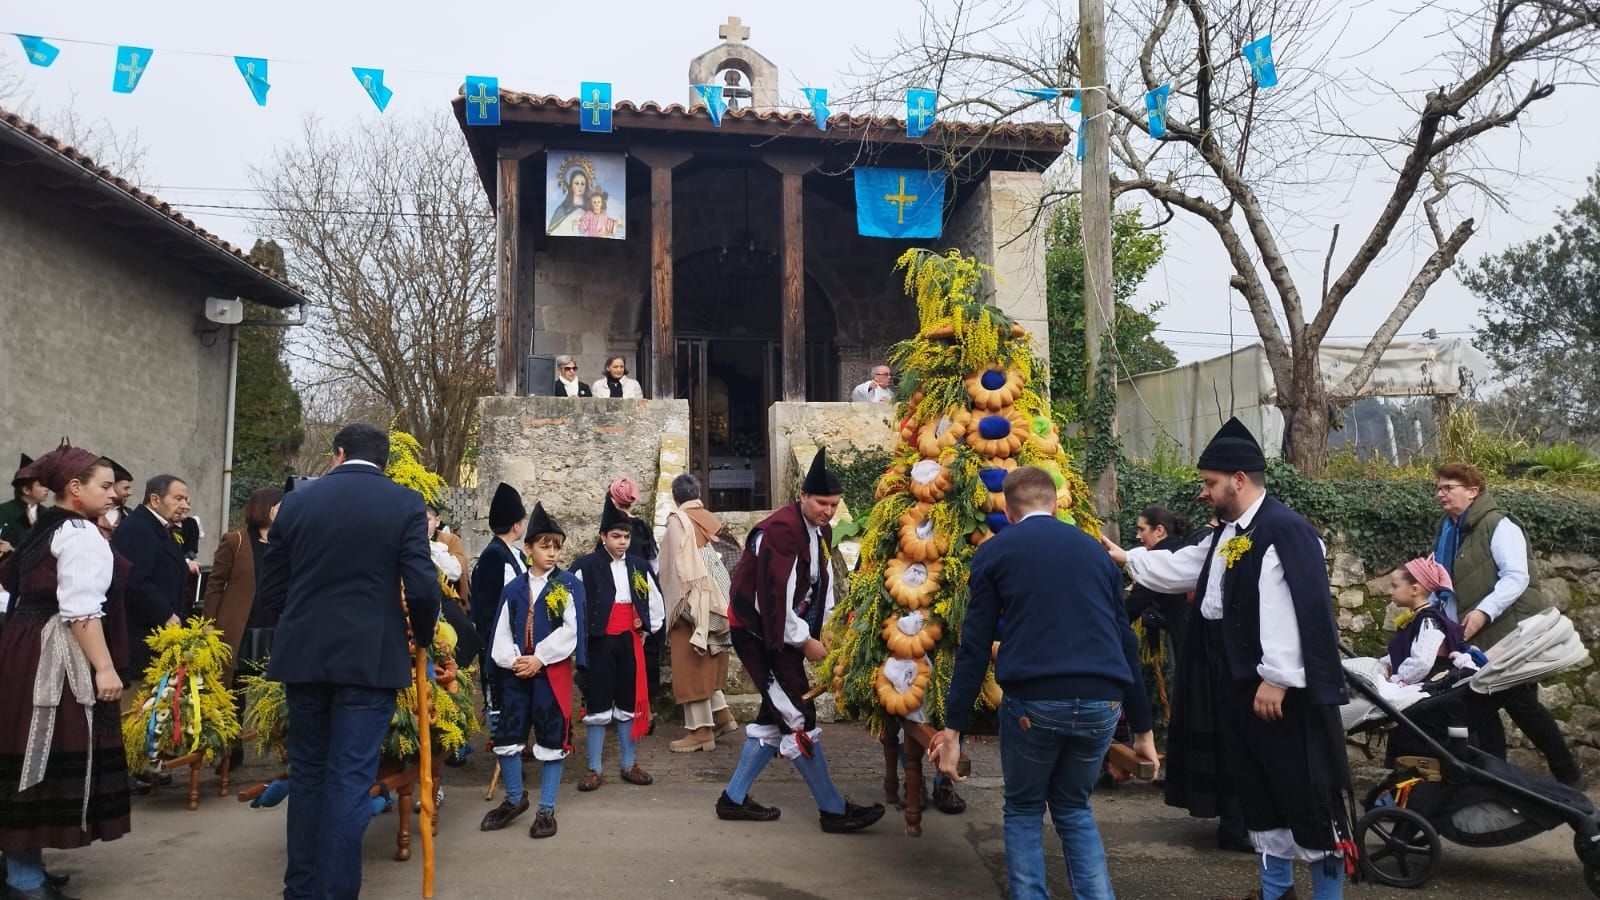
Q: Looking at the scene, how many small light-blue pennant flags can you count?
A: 14